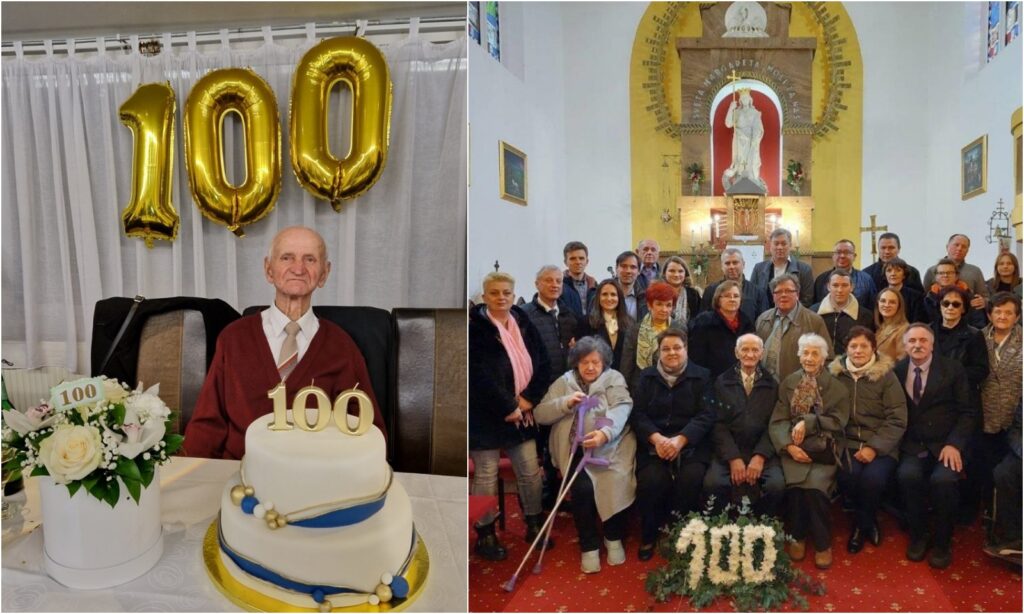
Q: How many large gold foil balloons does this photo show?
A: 3